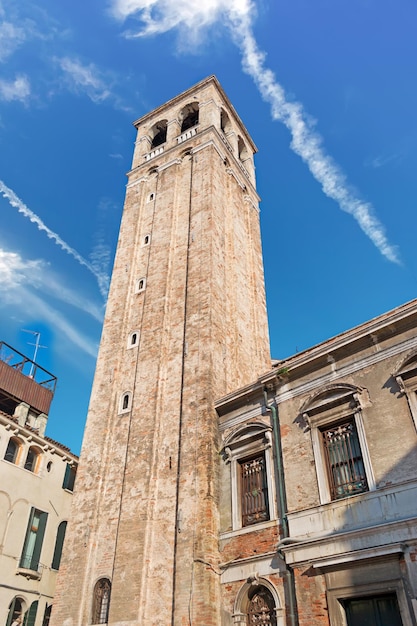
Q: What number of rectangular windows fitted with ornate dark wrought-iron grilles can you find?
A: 2